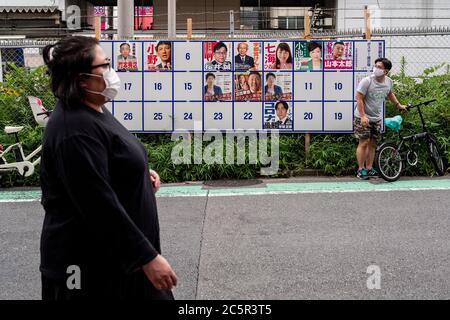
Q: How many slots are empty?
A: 13